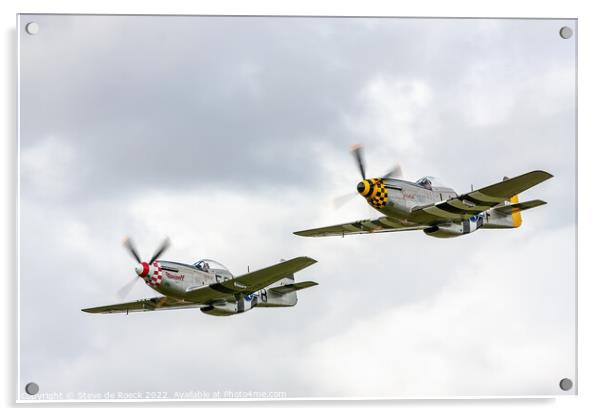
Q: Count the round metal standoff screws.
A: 4